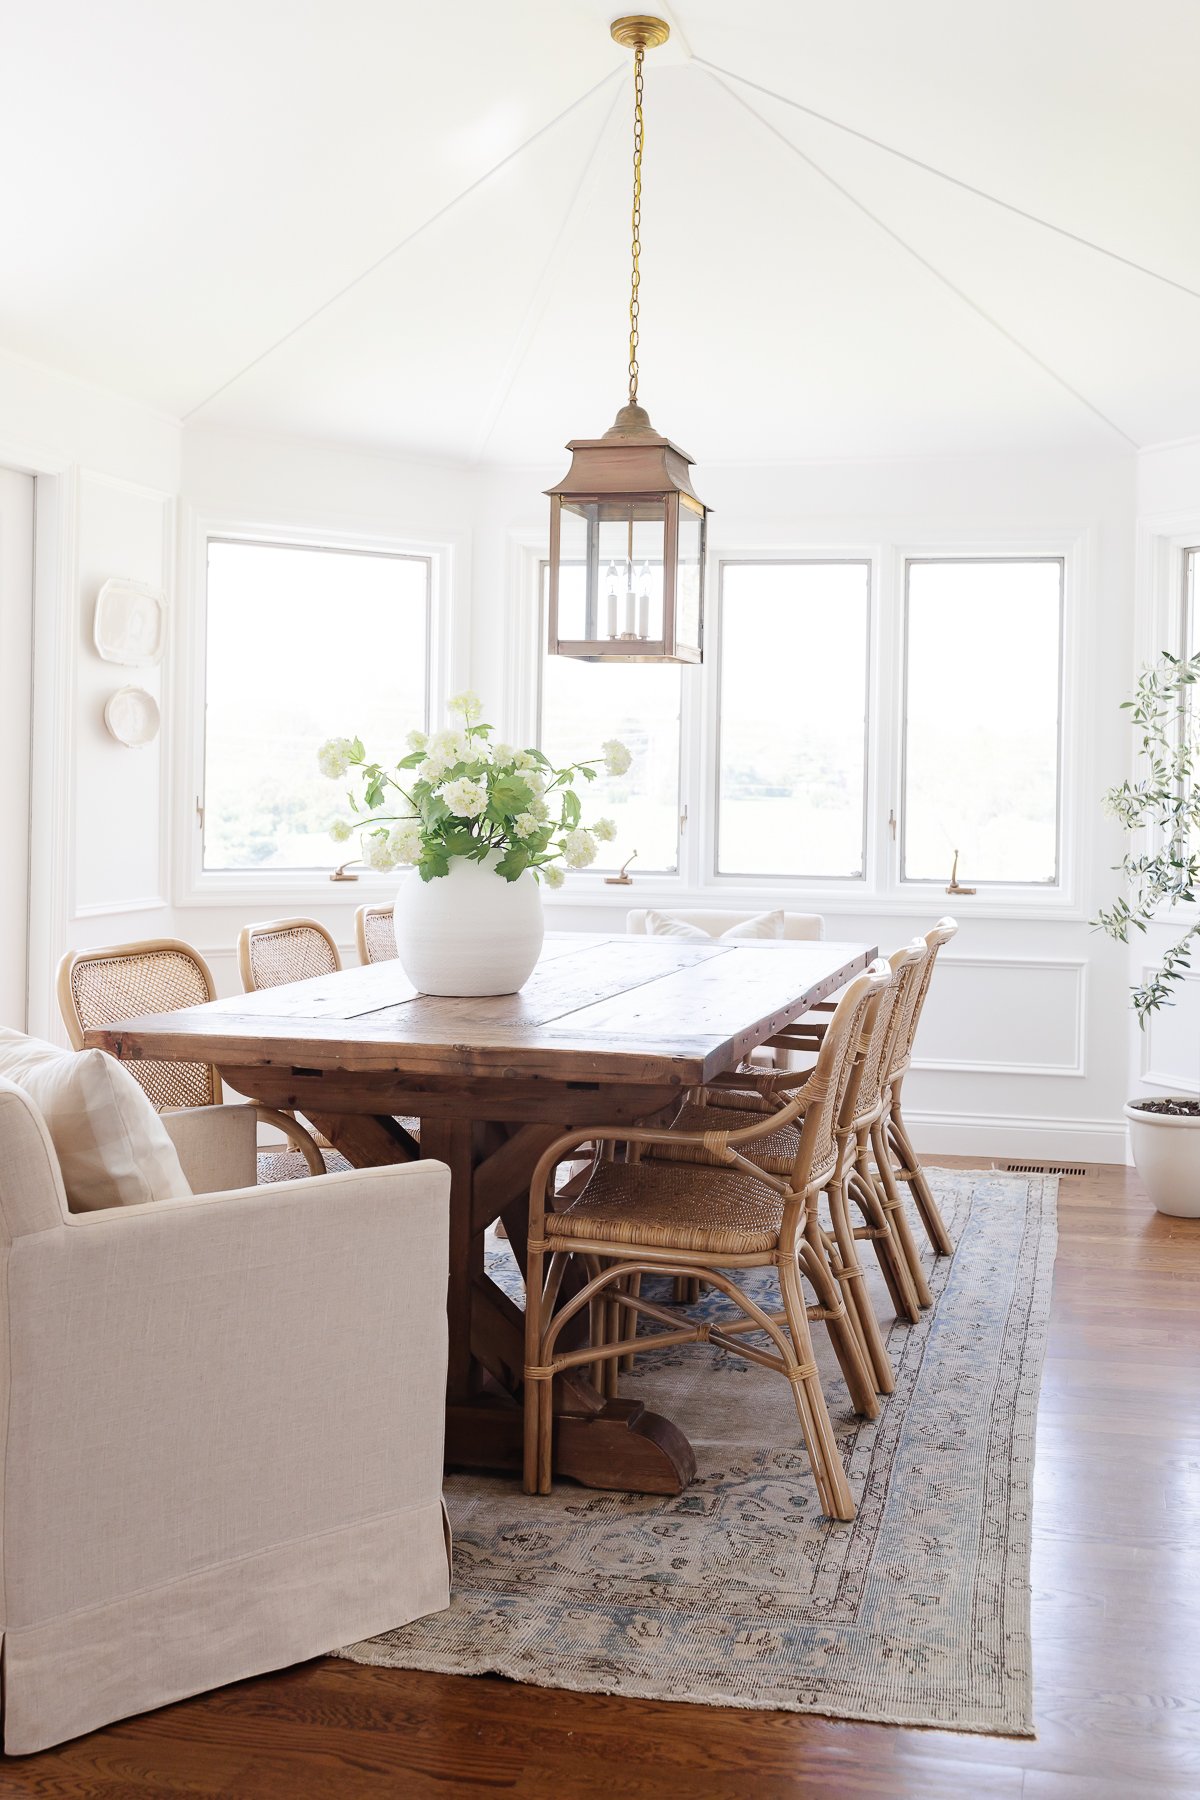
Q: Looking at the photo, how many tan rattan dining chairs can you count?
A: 6